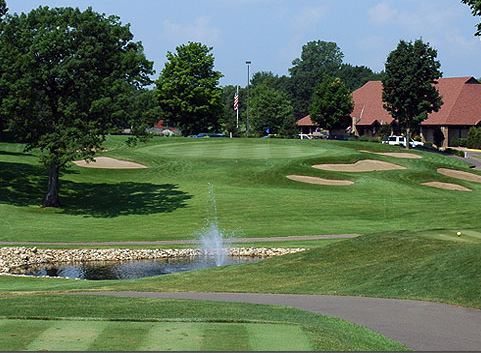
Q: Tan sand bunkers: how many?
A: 6